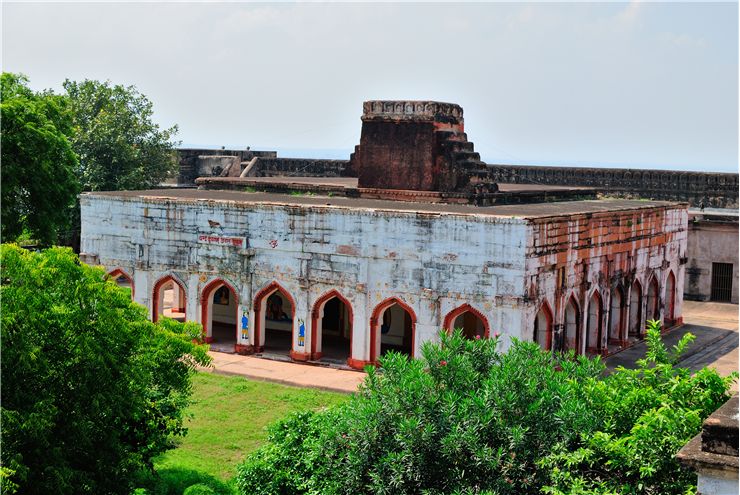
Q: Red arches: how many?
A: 14